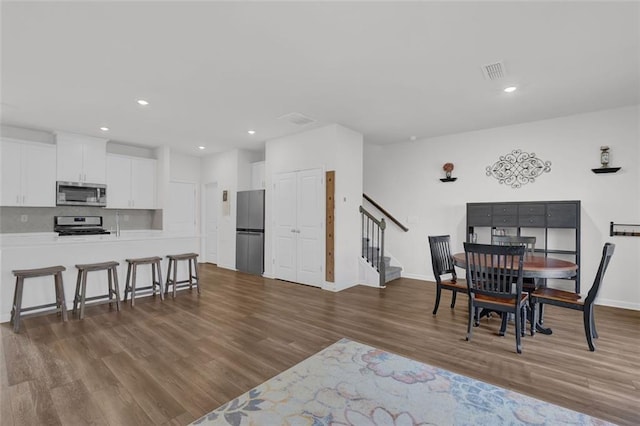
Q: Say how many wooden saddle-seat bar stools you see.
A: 4